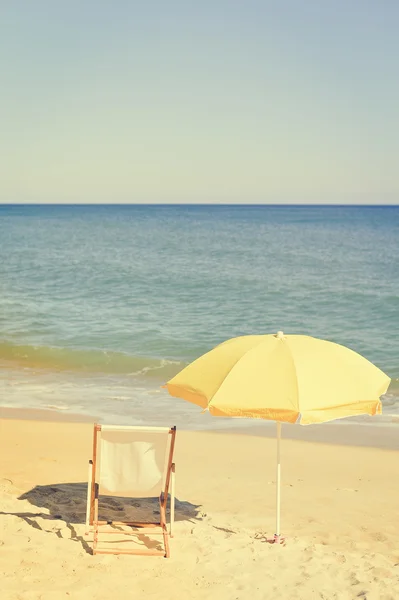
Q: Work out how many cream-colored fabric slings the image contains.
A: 1